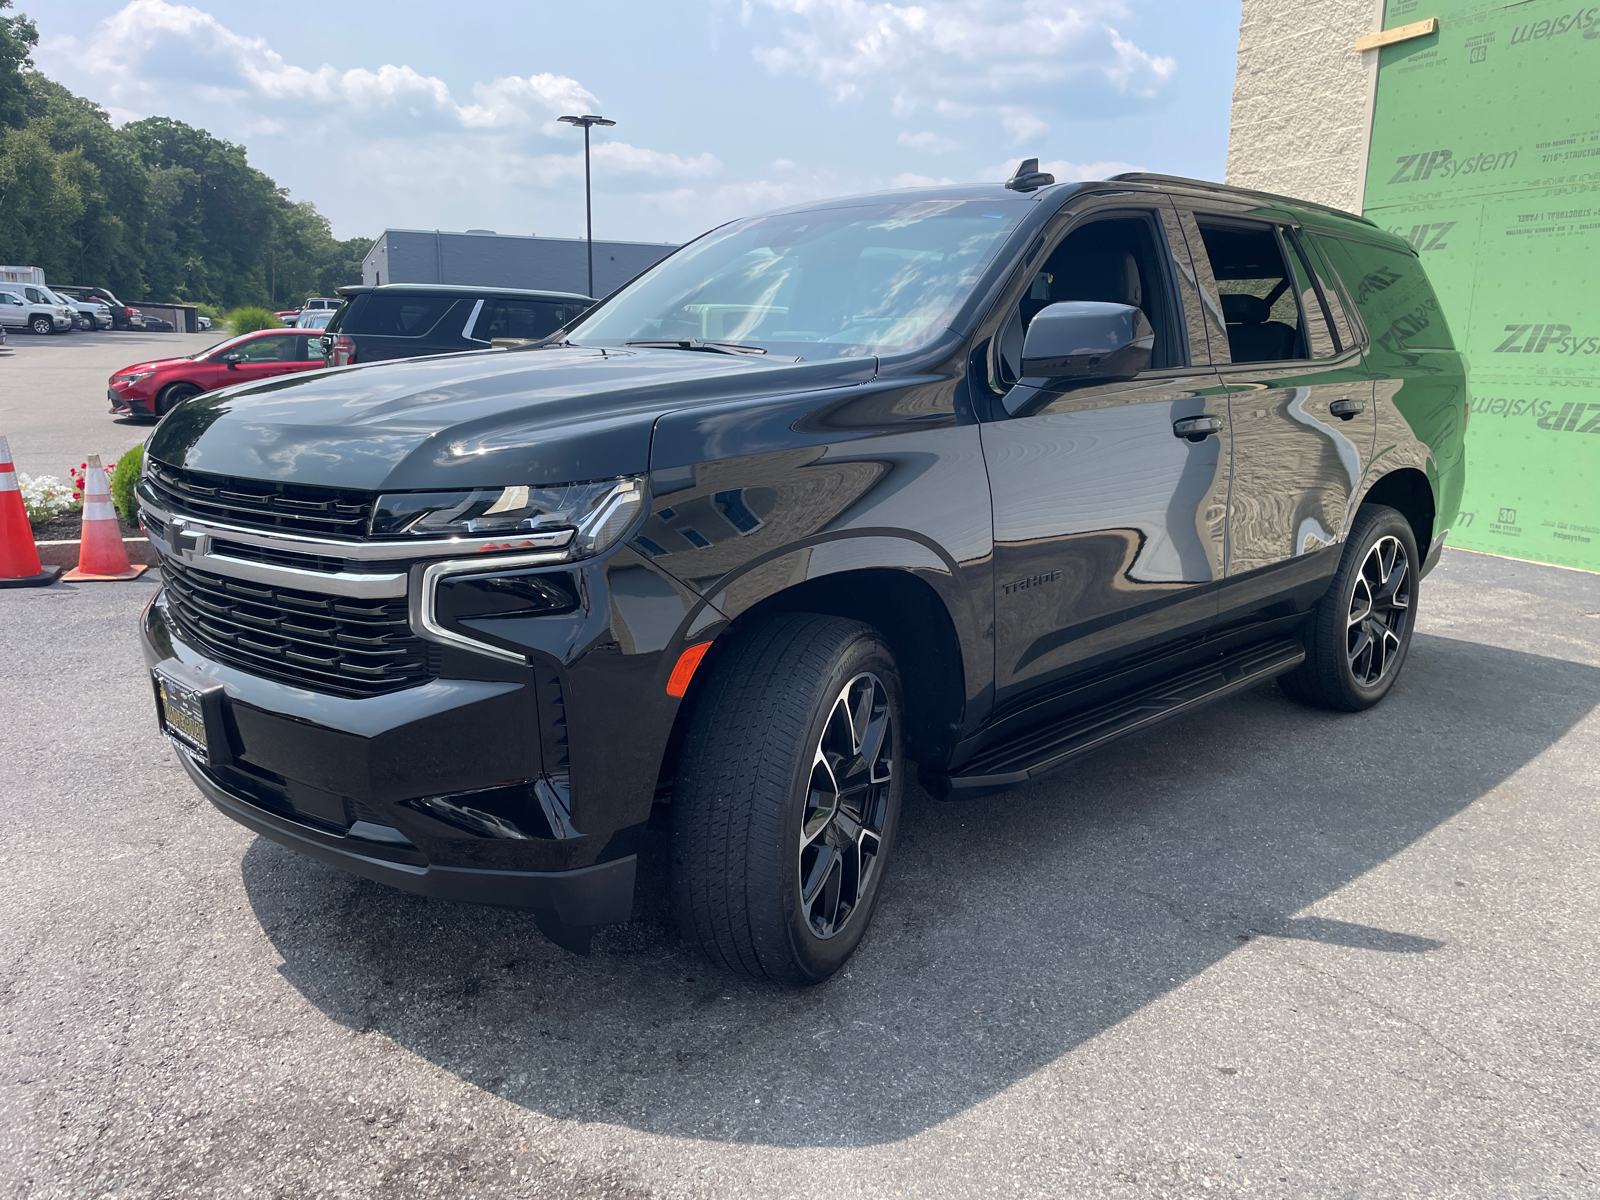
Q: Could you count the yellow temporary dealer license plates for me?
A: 1